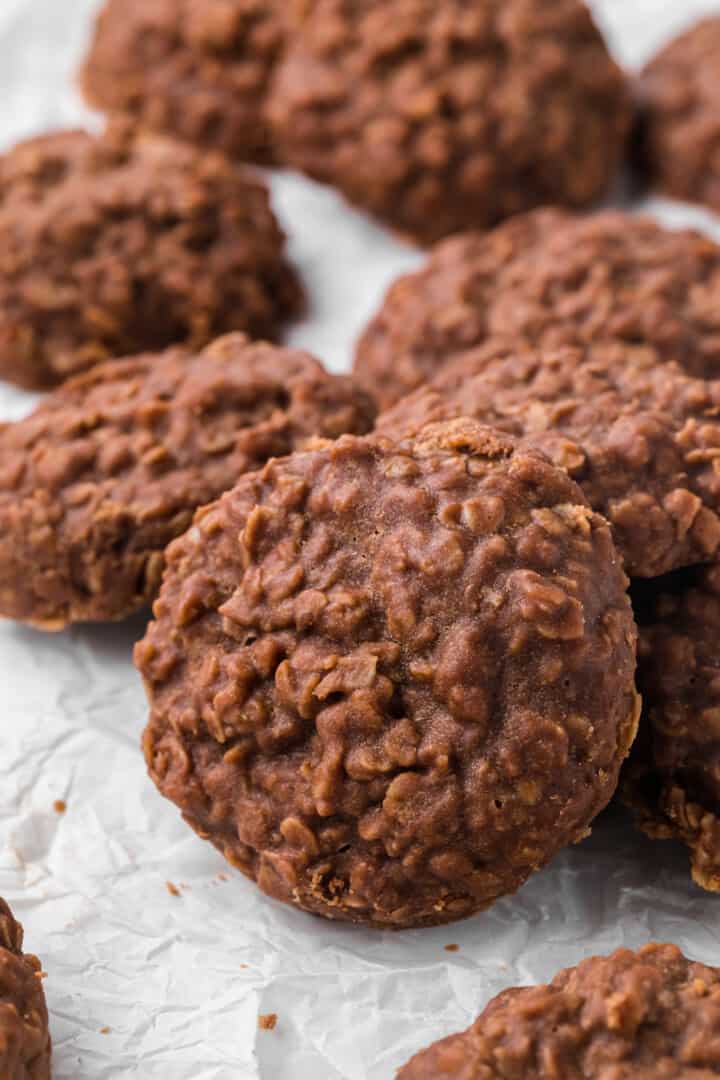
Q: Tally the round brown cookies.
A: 11